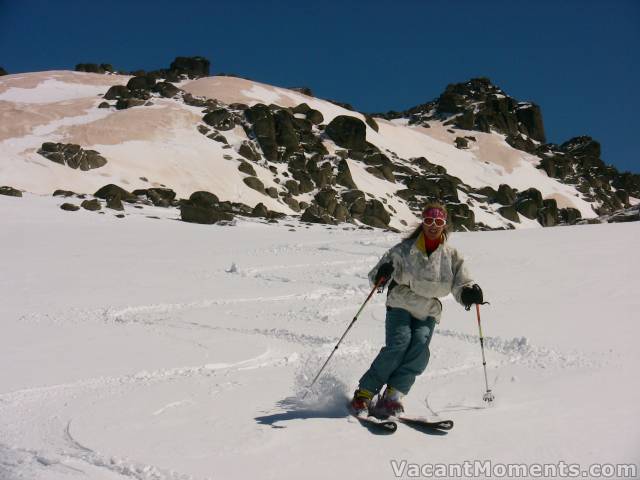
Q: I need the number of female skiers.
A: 1